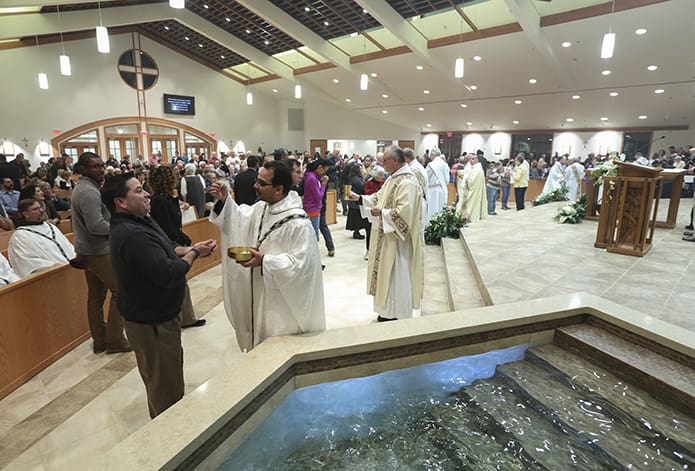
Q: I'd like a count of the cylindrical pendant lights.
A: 9